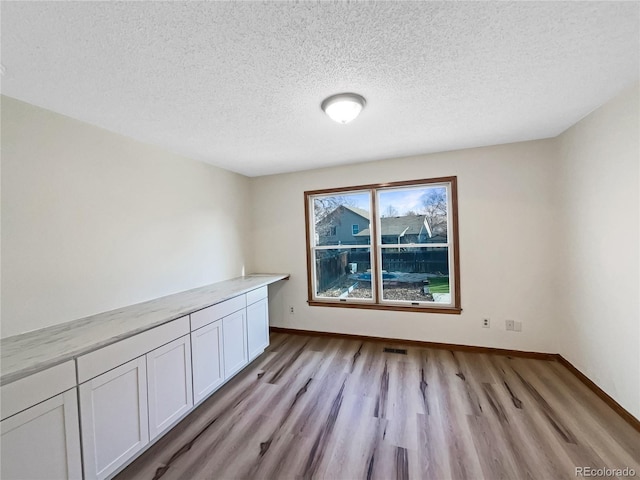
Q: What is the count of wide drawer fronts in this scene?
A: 2